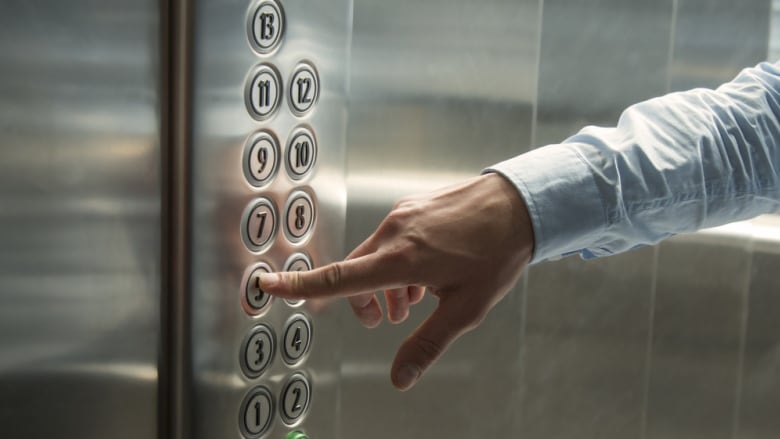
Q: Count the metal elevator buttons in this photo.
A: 13